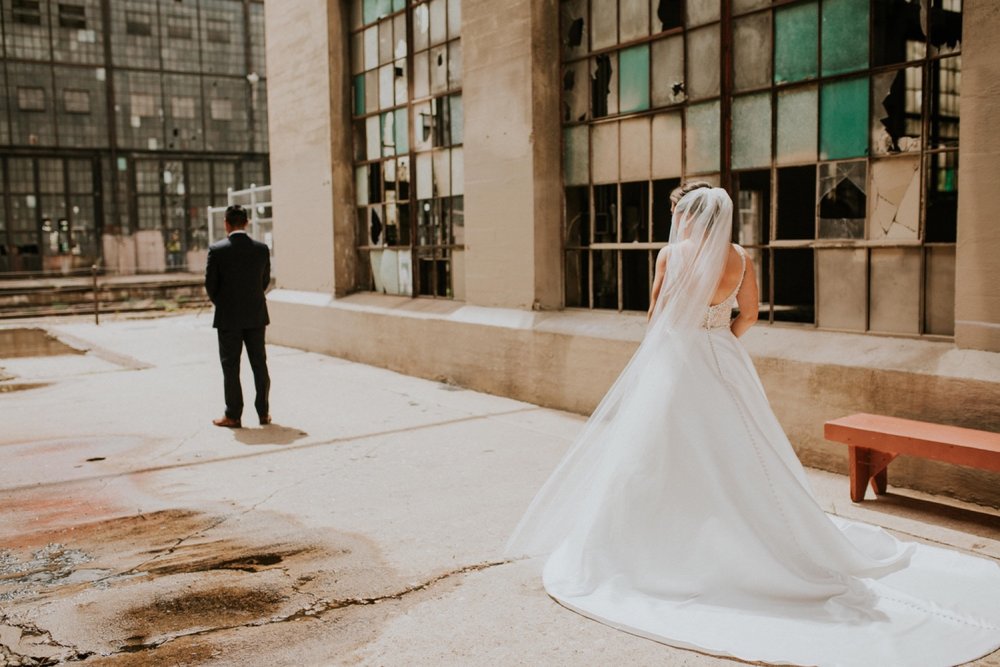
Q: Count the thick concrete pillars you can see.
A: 3